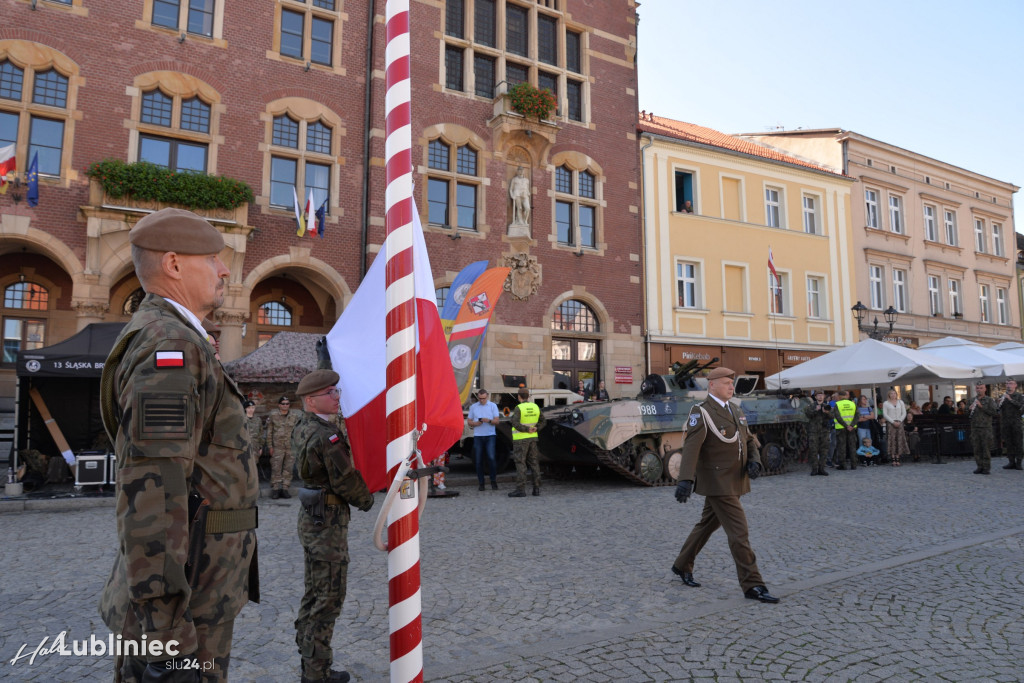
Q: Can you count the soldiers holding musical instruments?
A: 2